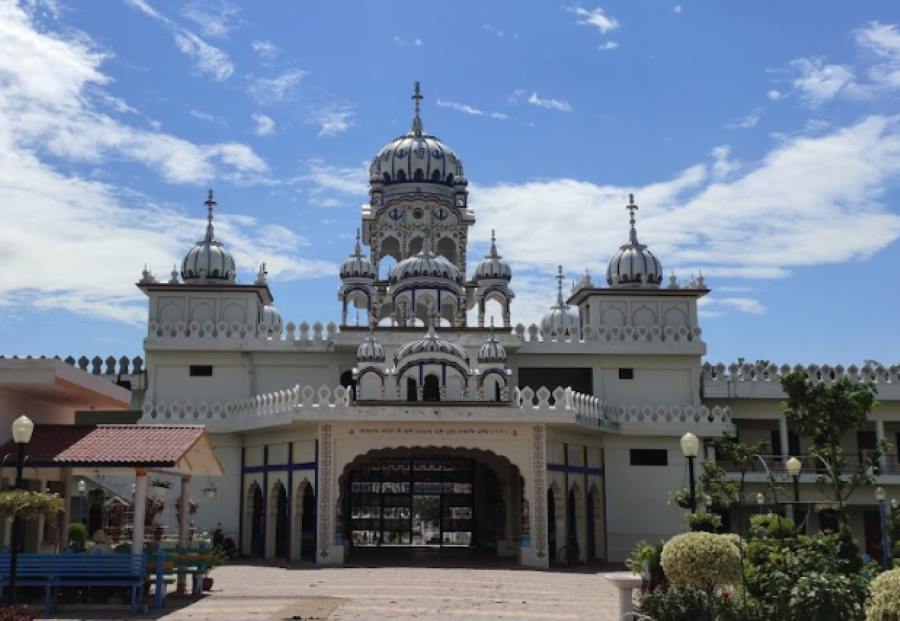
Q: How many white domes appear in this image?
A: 11